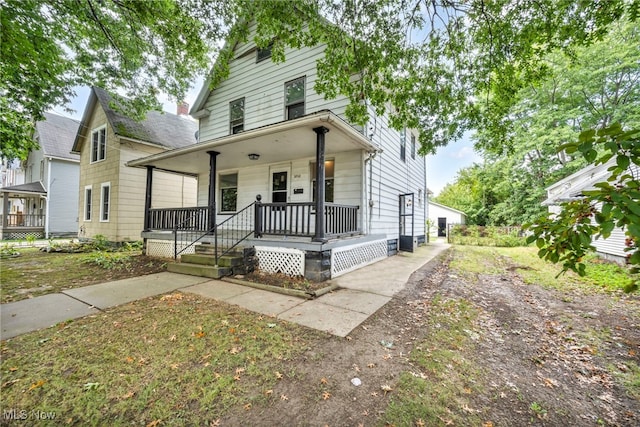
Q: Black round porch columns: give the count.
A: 3